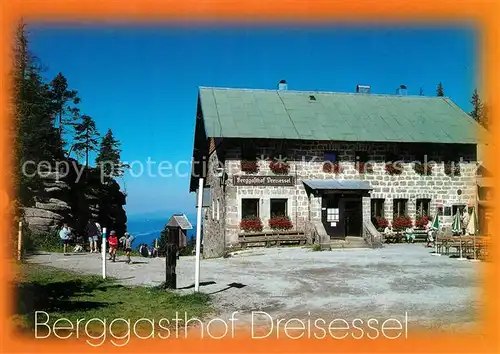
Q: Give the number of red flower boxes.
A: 12